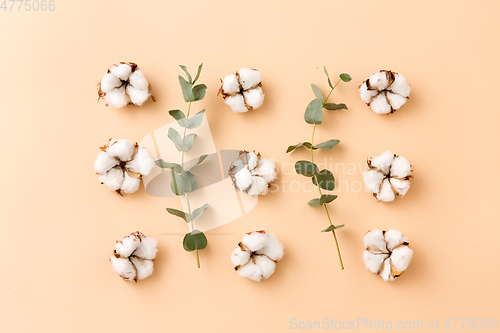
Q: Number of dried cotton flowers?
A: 9